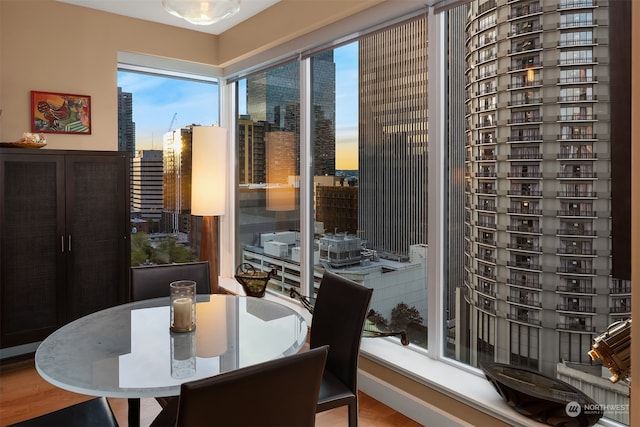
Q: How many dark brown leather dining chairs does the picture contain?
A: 4